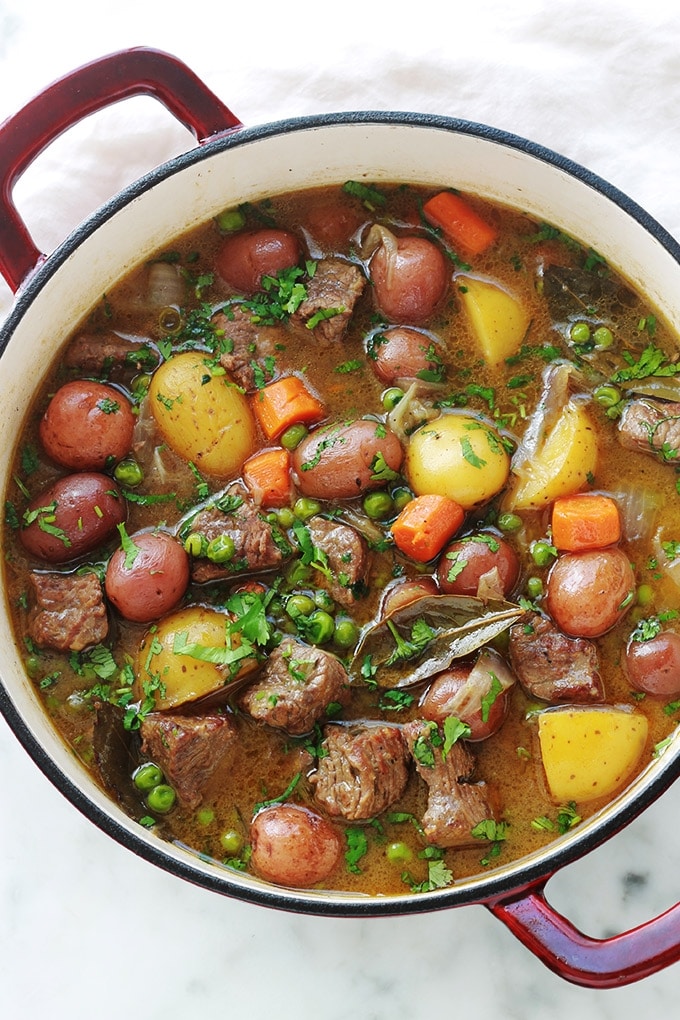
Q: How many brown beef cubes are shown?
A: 12